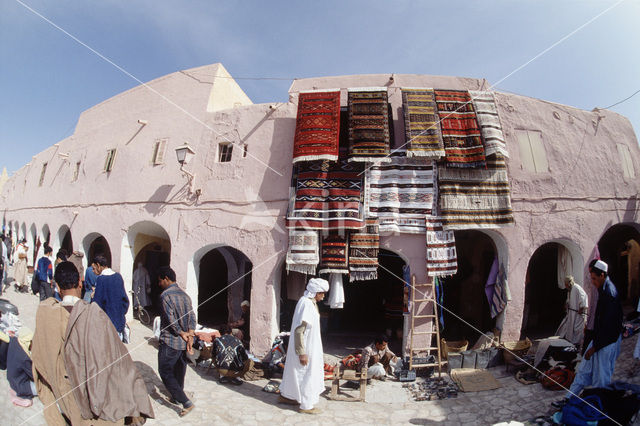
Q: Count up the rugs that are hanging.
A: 12